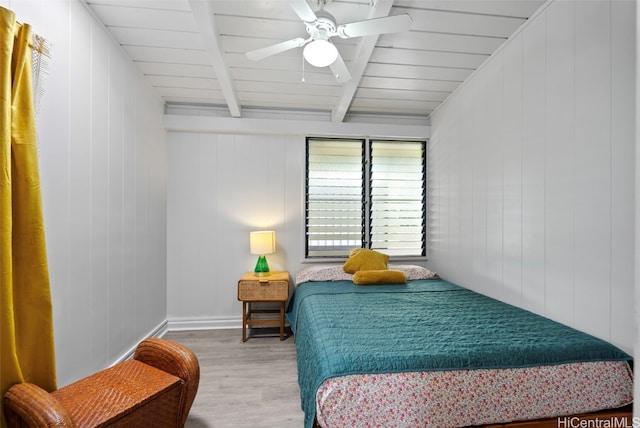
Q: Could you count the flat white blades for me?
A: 4